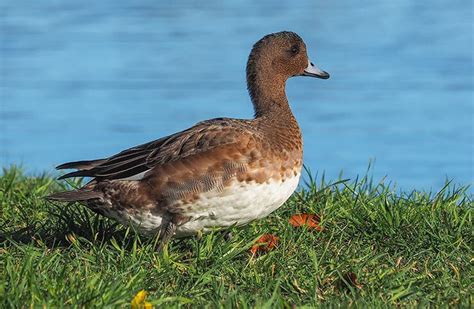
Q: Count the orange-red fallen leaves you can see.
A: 2